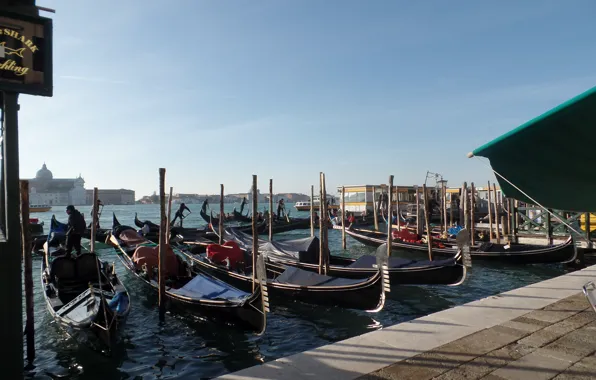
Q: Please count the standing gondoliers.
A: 6